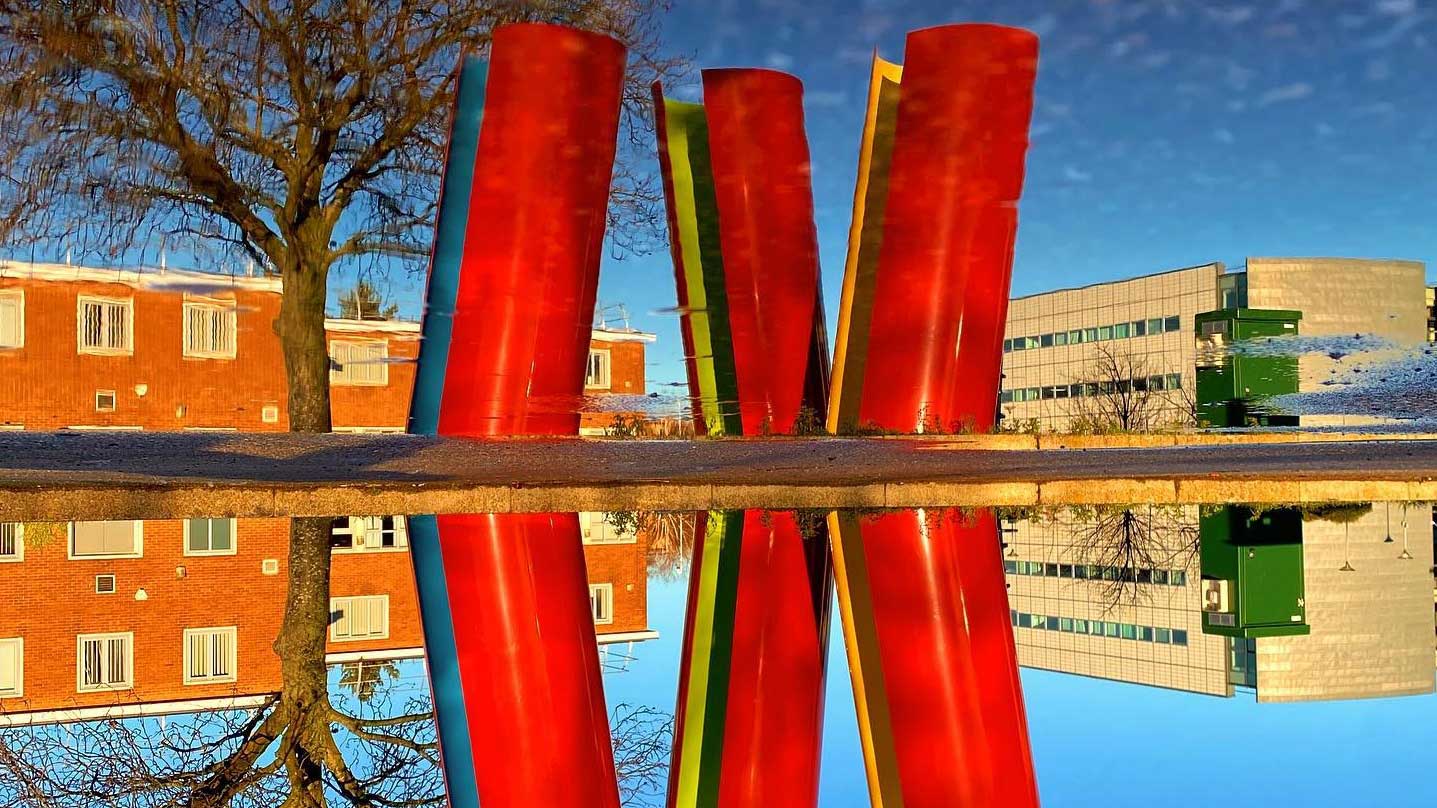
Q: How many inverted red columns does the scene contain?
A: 3